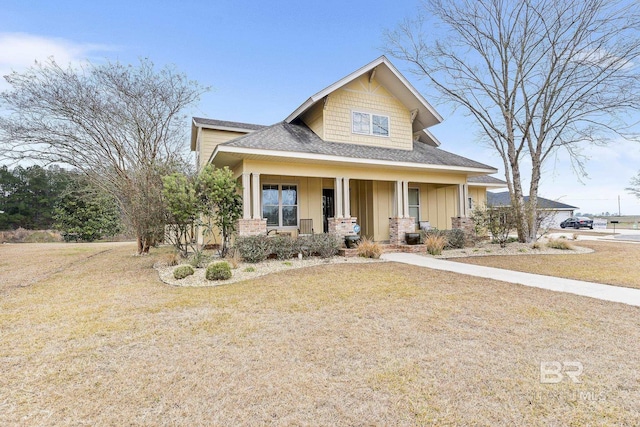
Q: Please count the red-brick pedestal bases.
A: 4